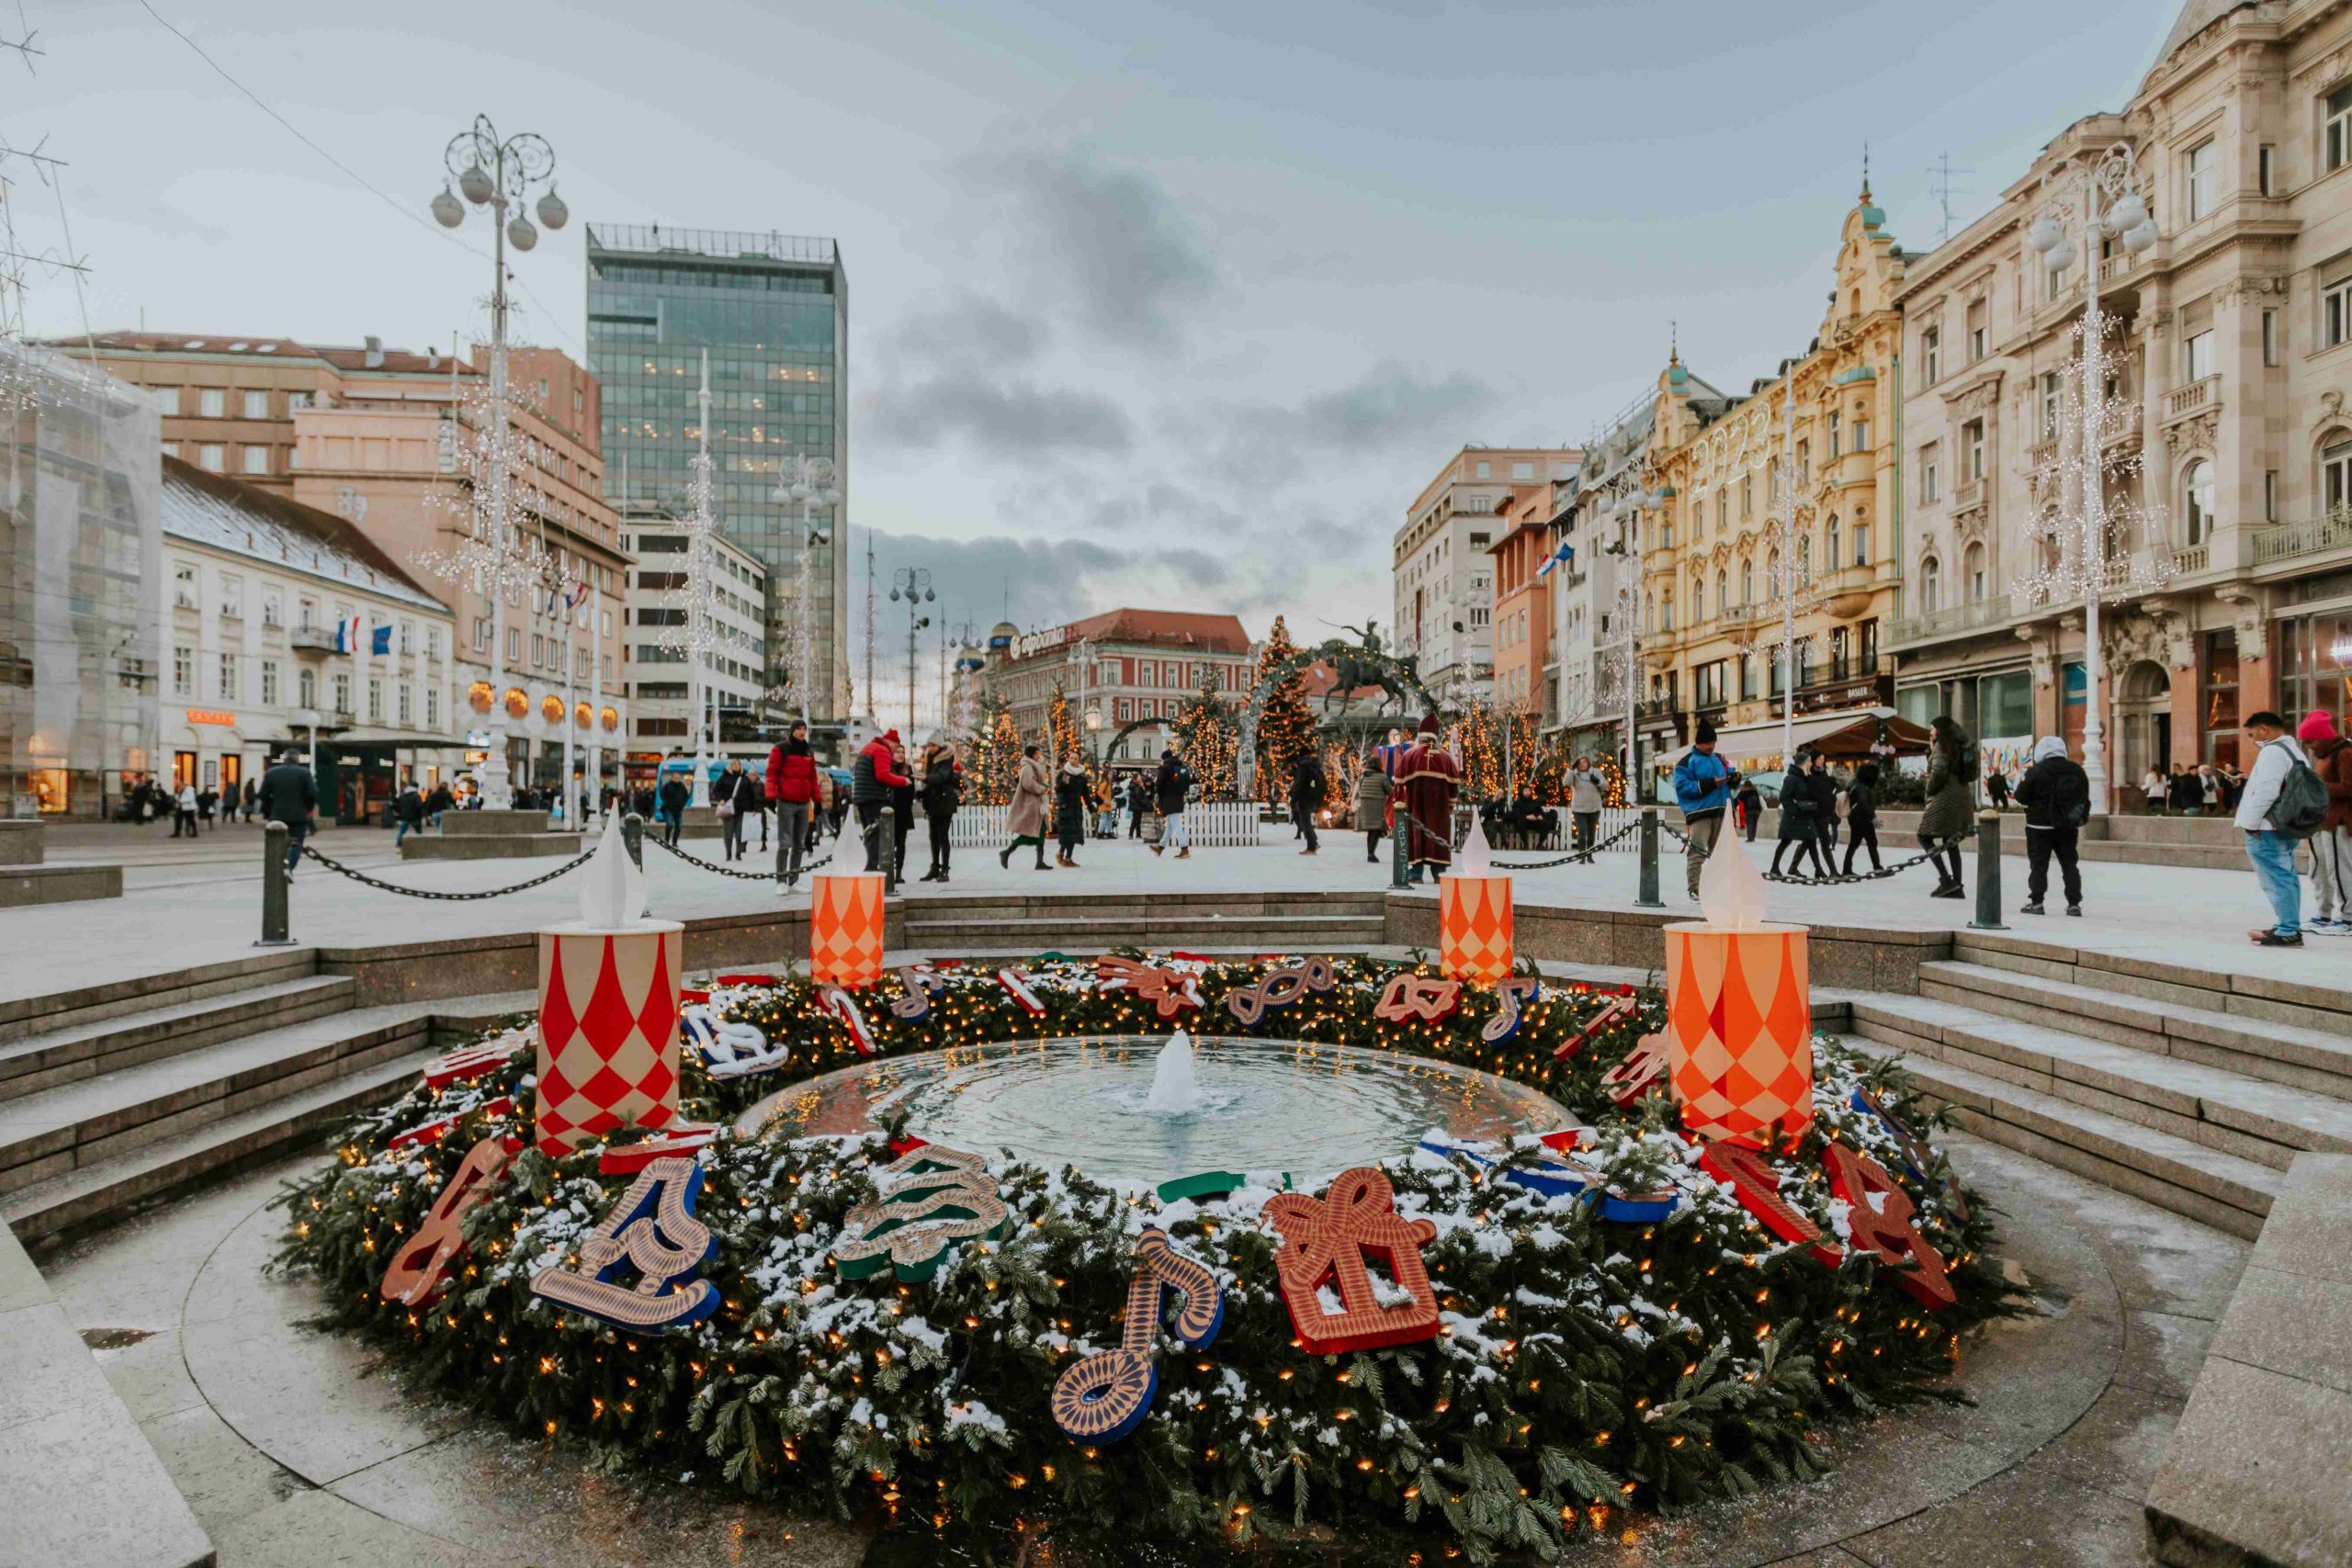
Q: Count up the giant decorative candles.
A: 4